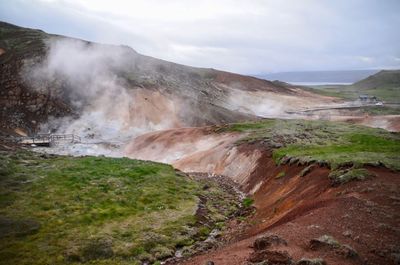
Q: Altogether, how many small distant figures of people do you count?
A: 0